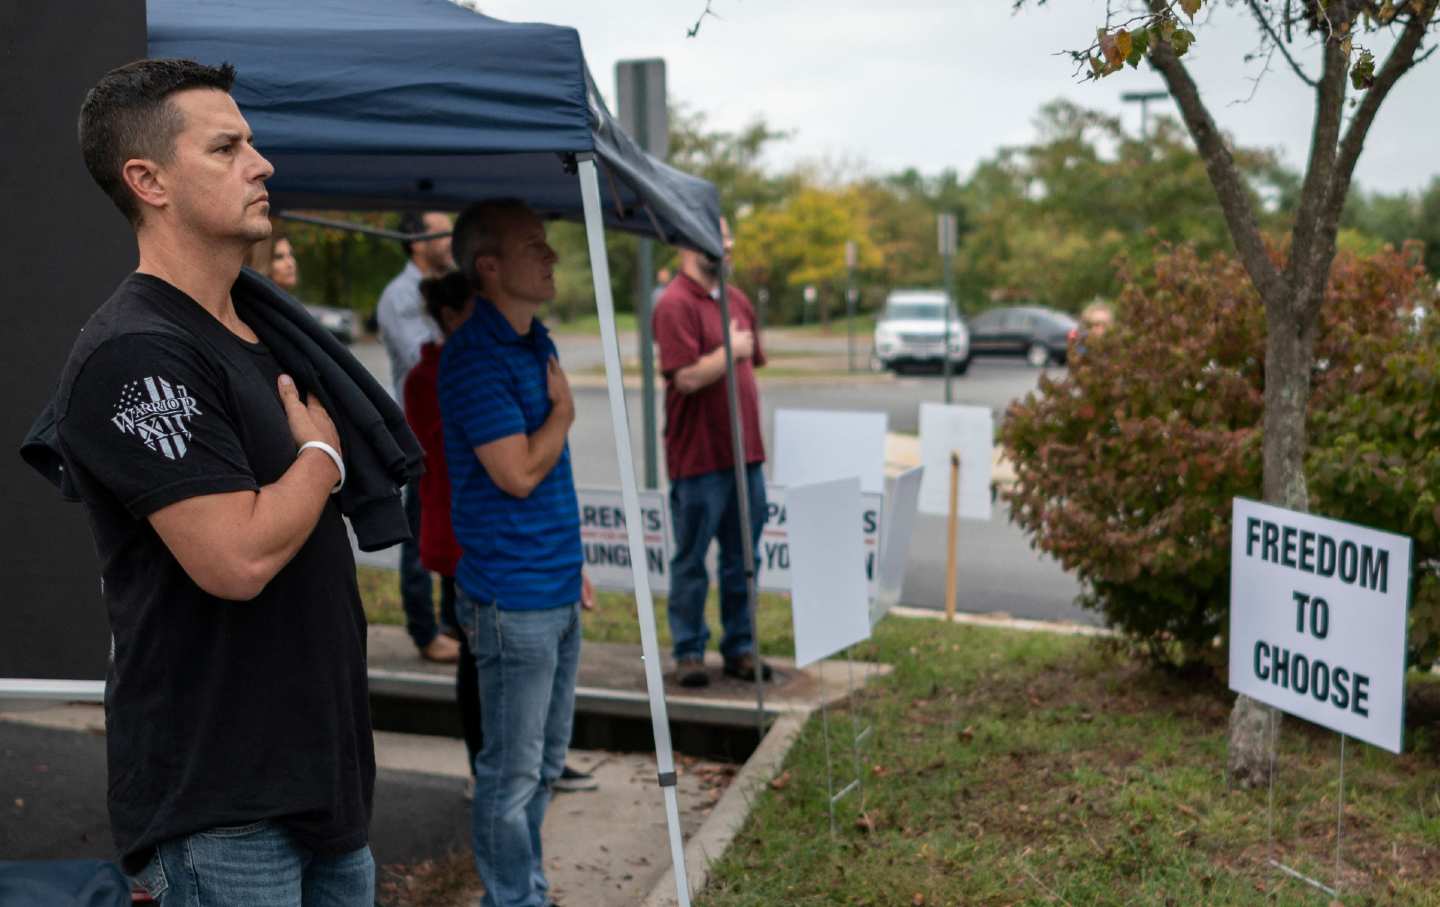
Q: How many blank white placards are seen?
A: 4